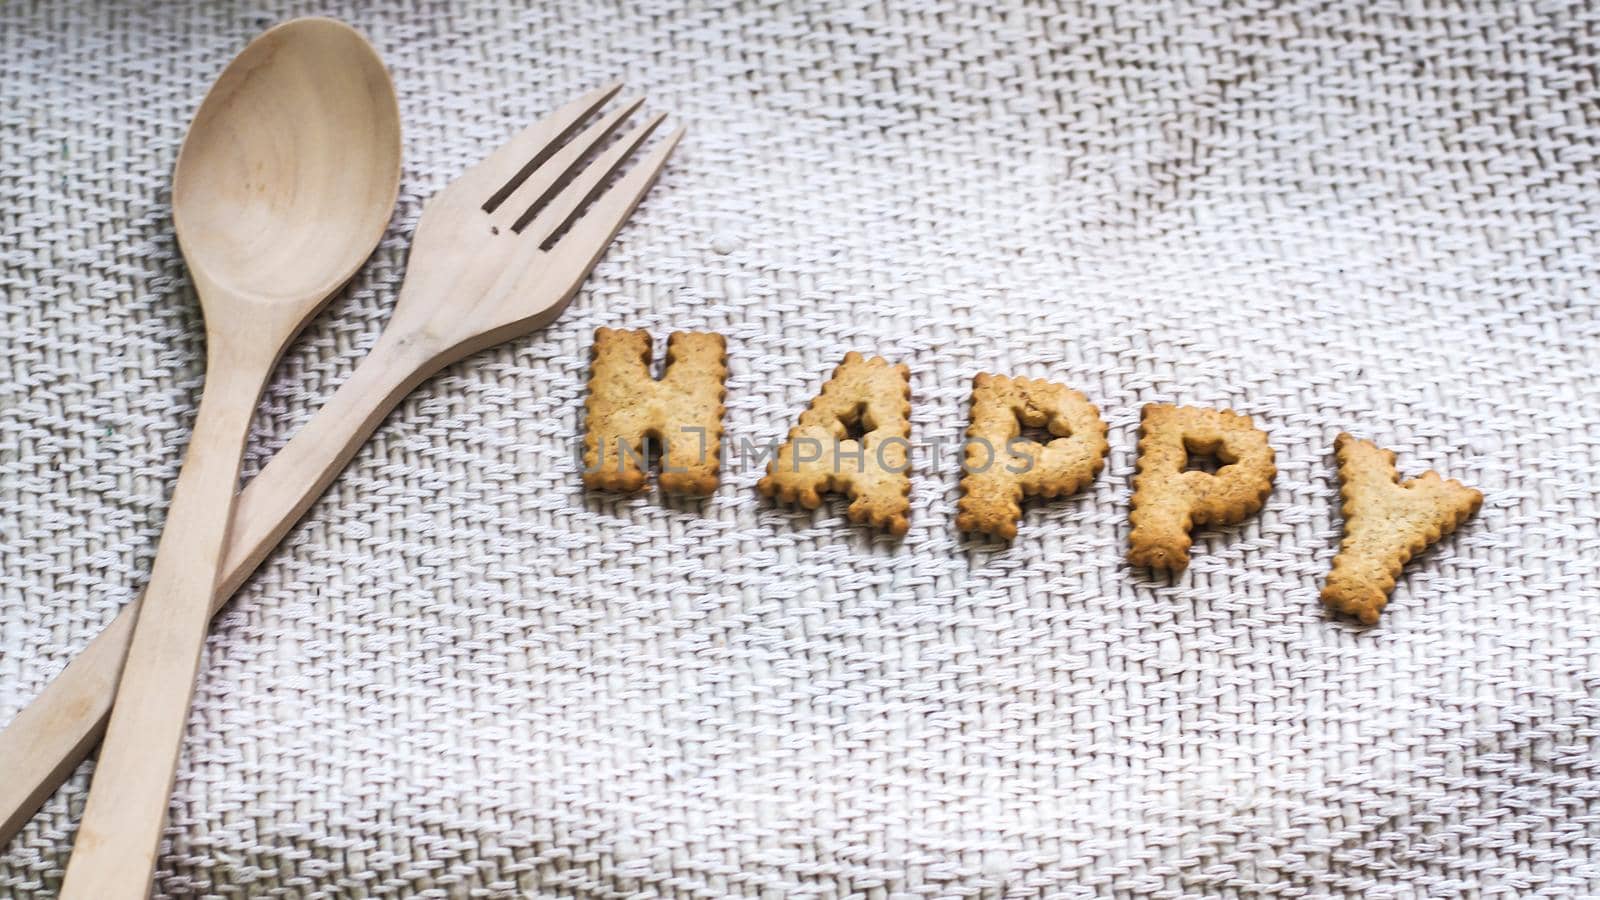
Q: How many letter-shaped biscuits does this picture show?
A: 5